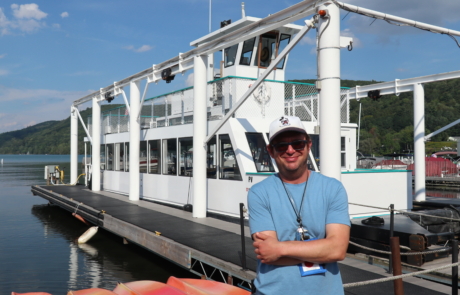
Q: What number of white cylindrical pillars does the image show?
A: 6